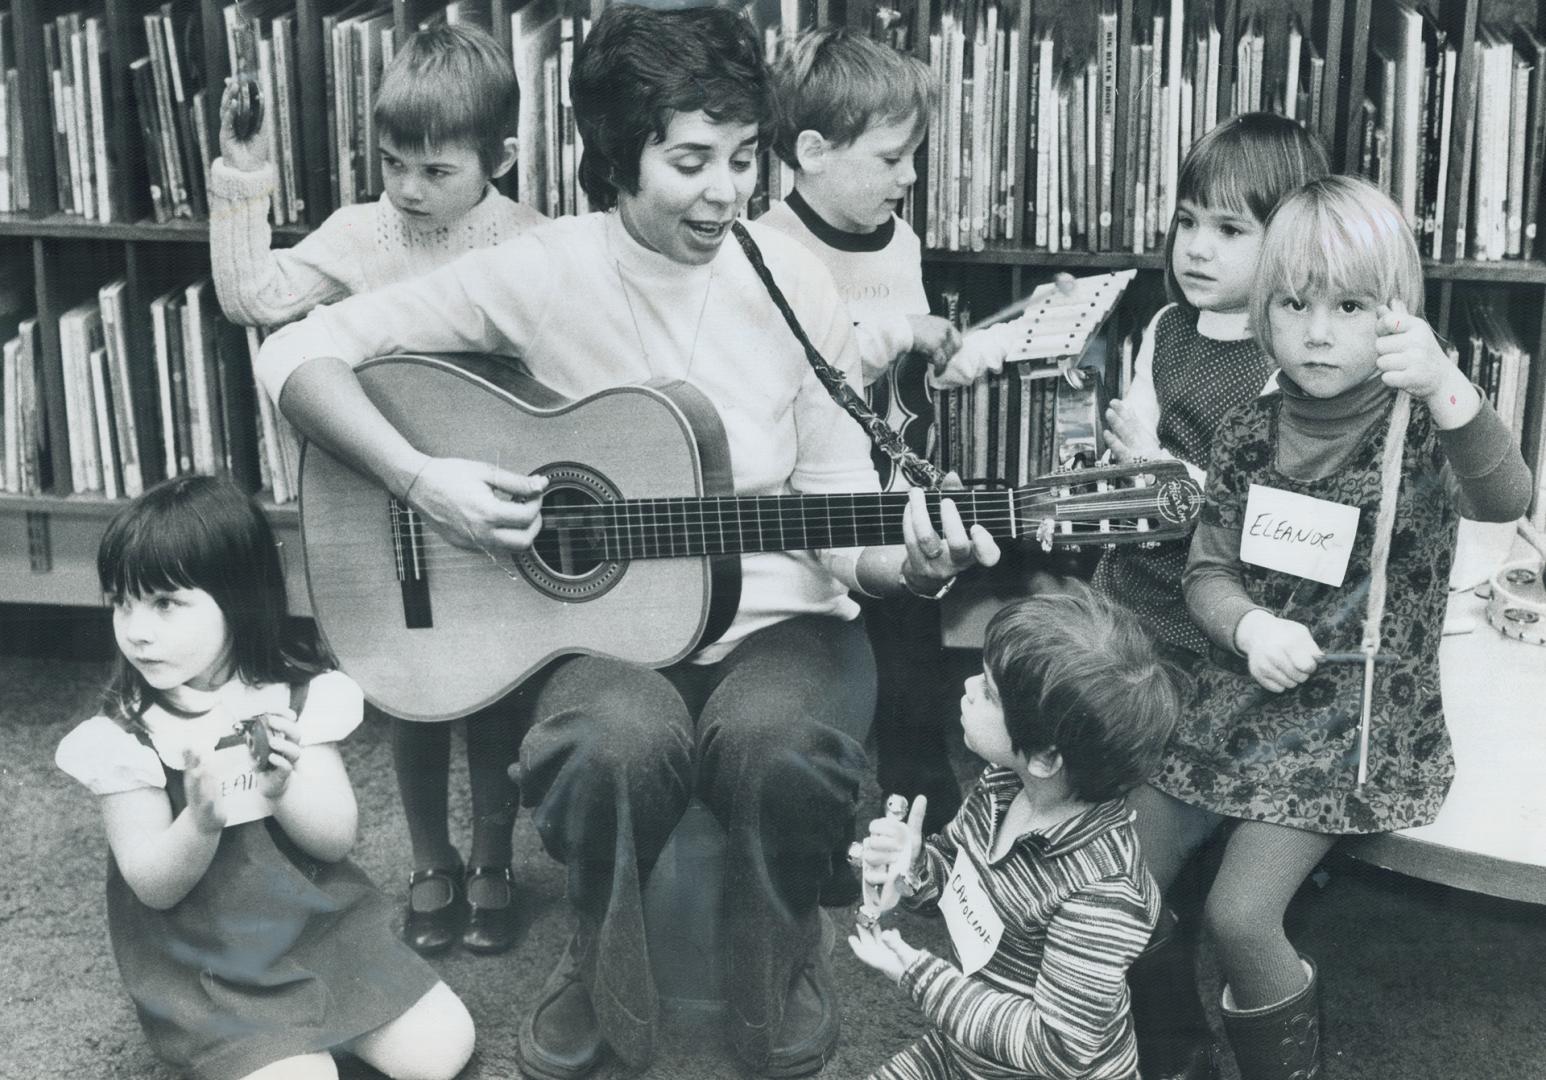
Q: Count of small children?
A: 6